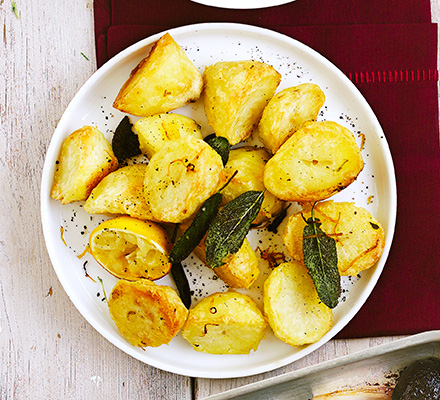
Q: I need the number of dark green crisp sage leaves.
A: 6